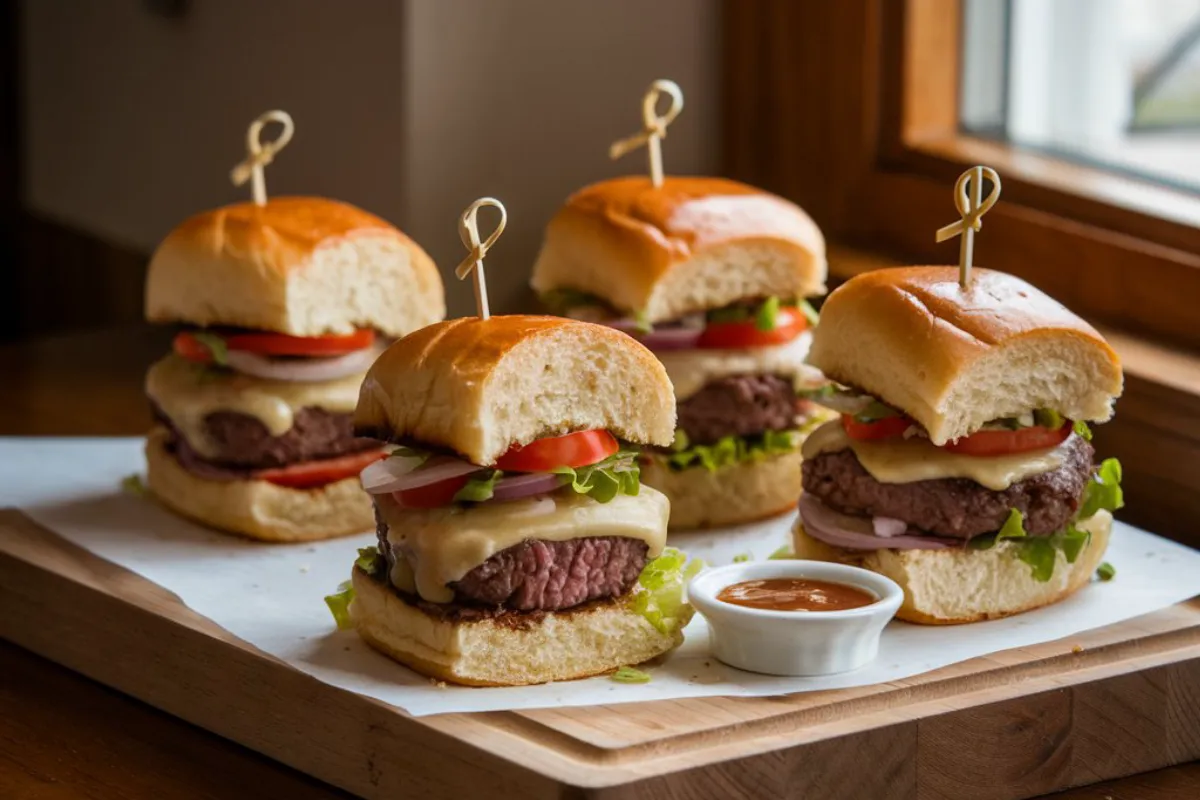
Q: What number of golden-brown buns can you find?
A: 4